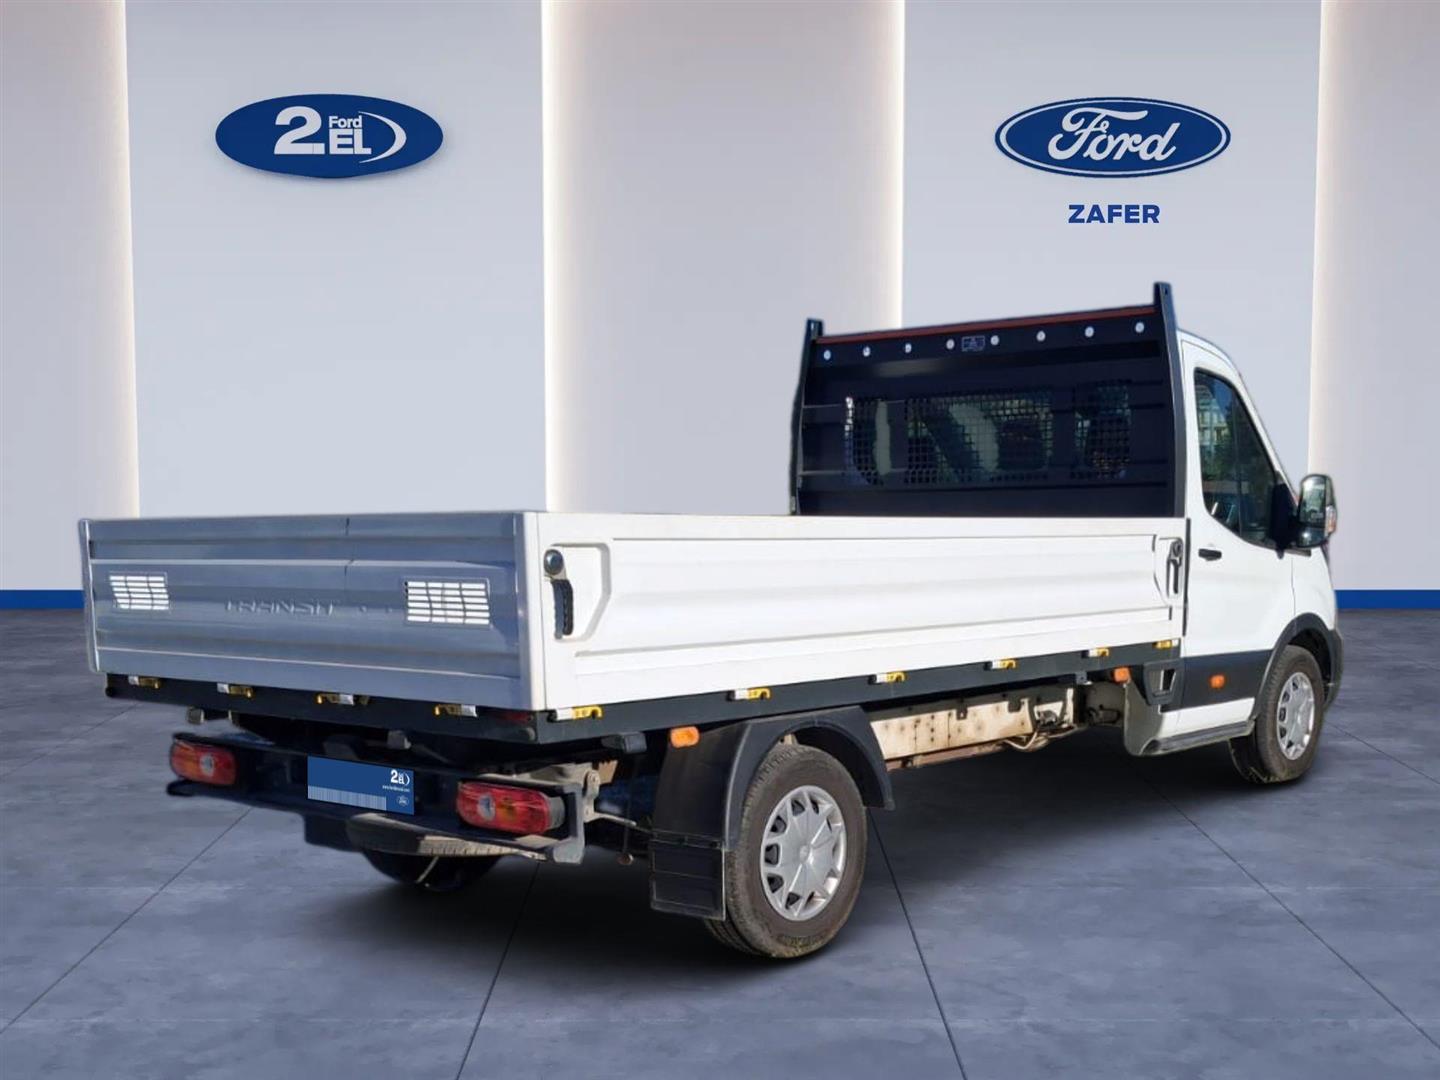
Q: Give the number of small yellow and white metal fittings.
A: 10